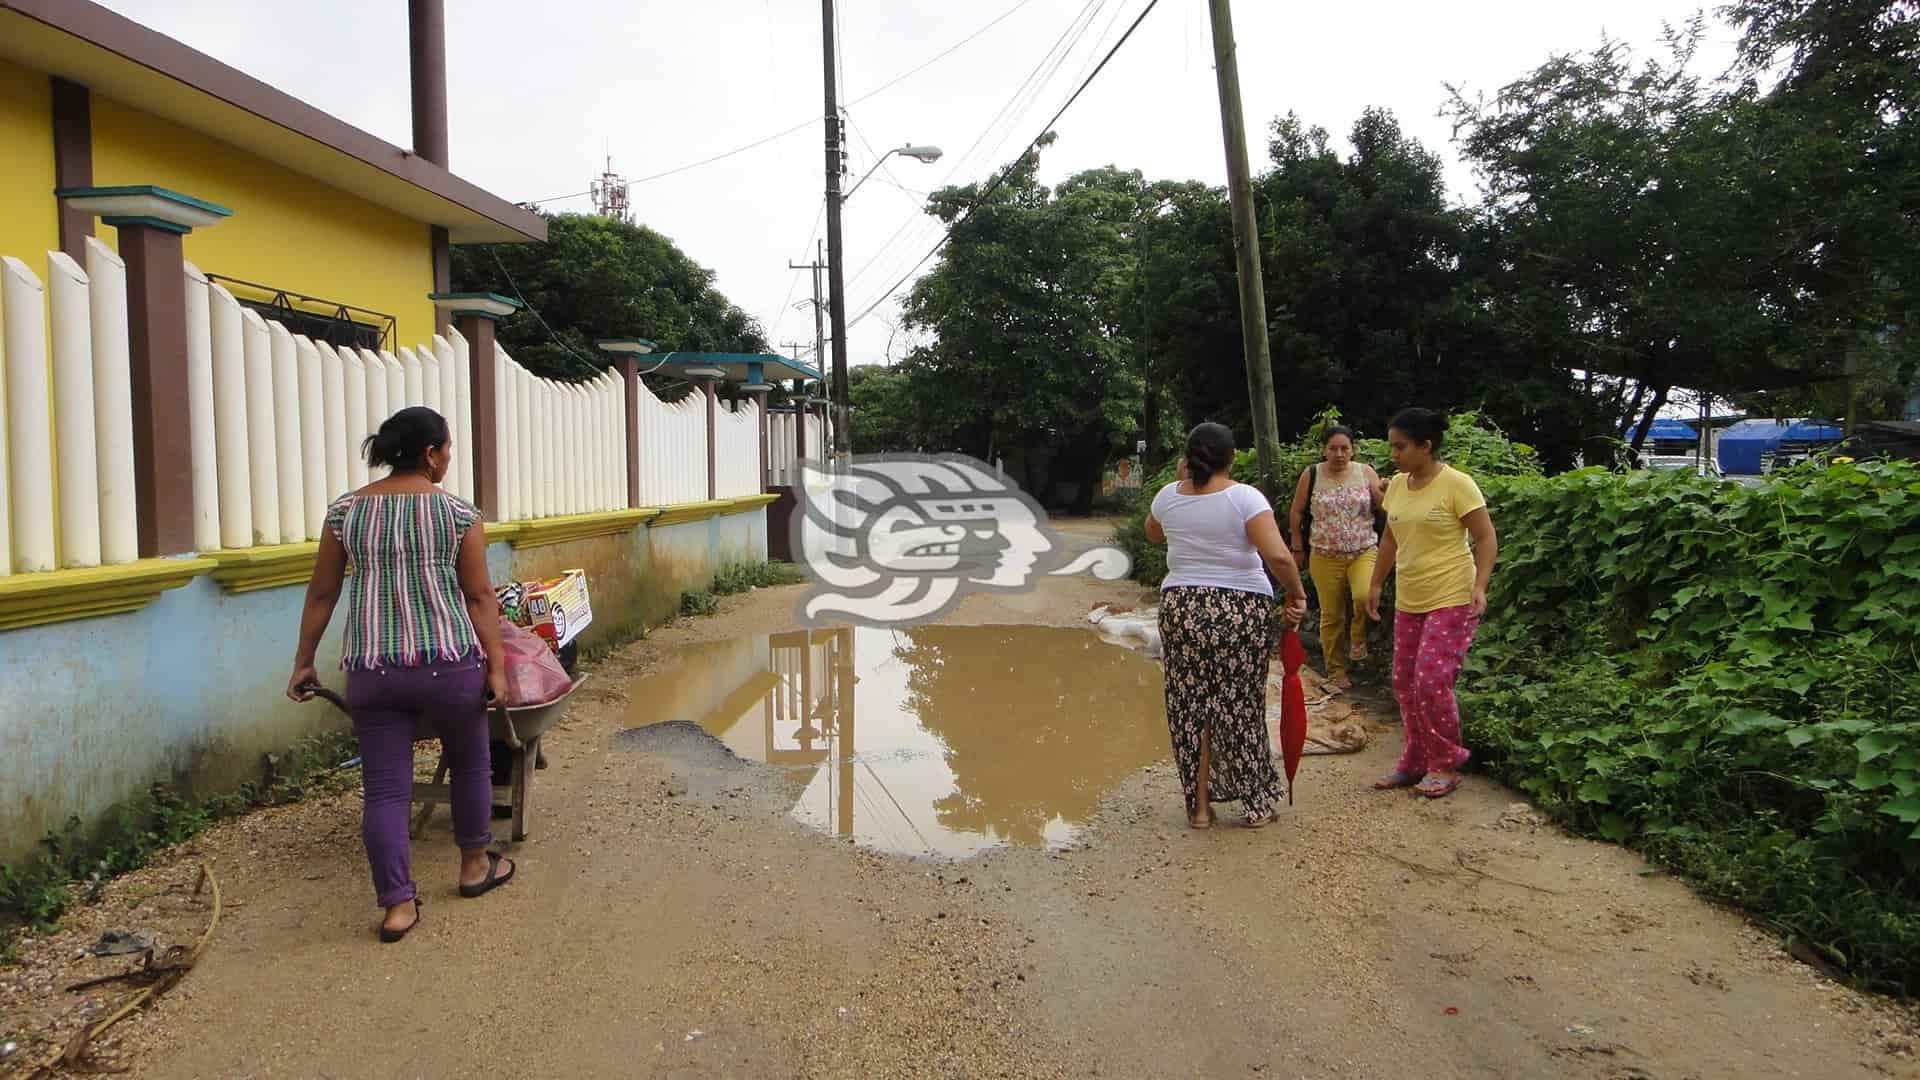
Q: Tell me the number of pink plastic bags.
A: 1